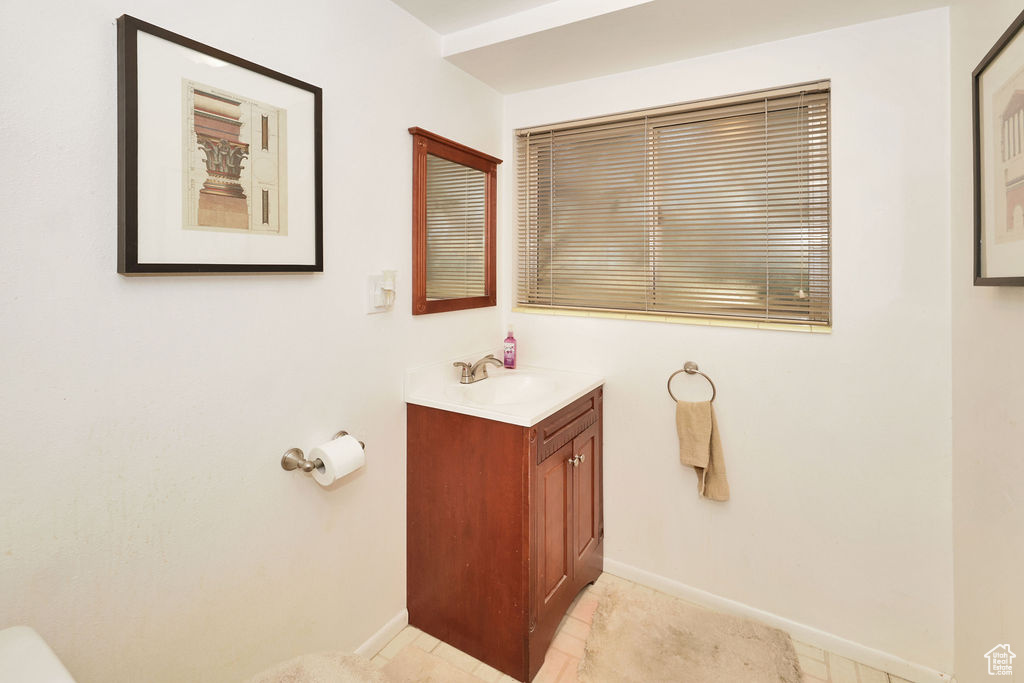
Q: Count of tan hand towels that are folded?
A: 1